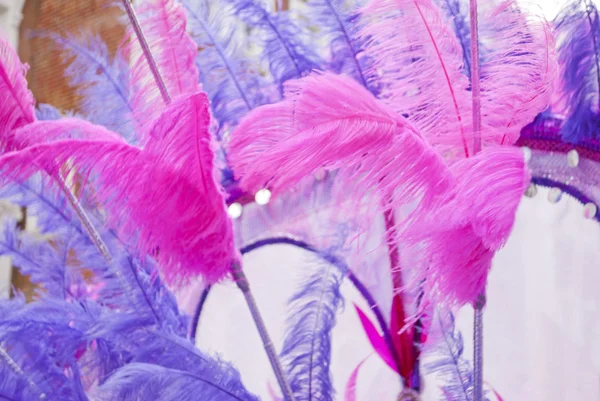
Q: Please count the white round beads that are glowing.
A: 2